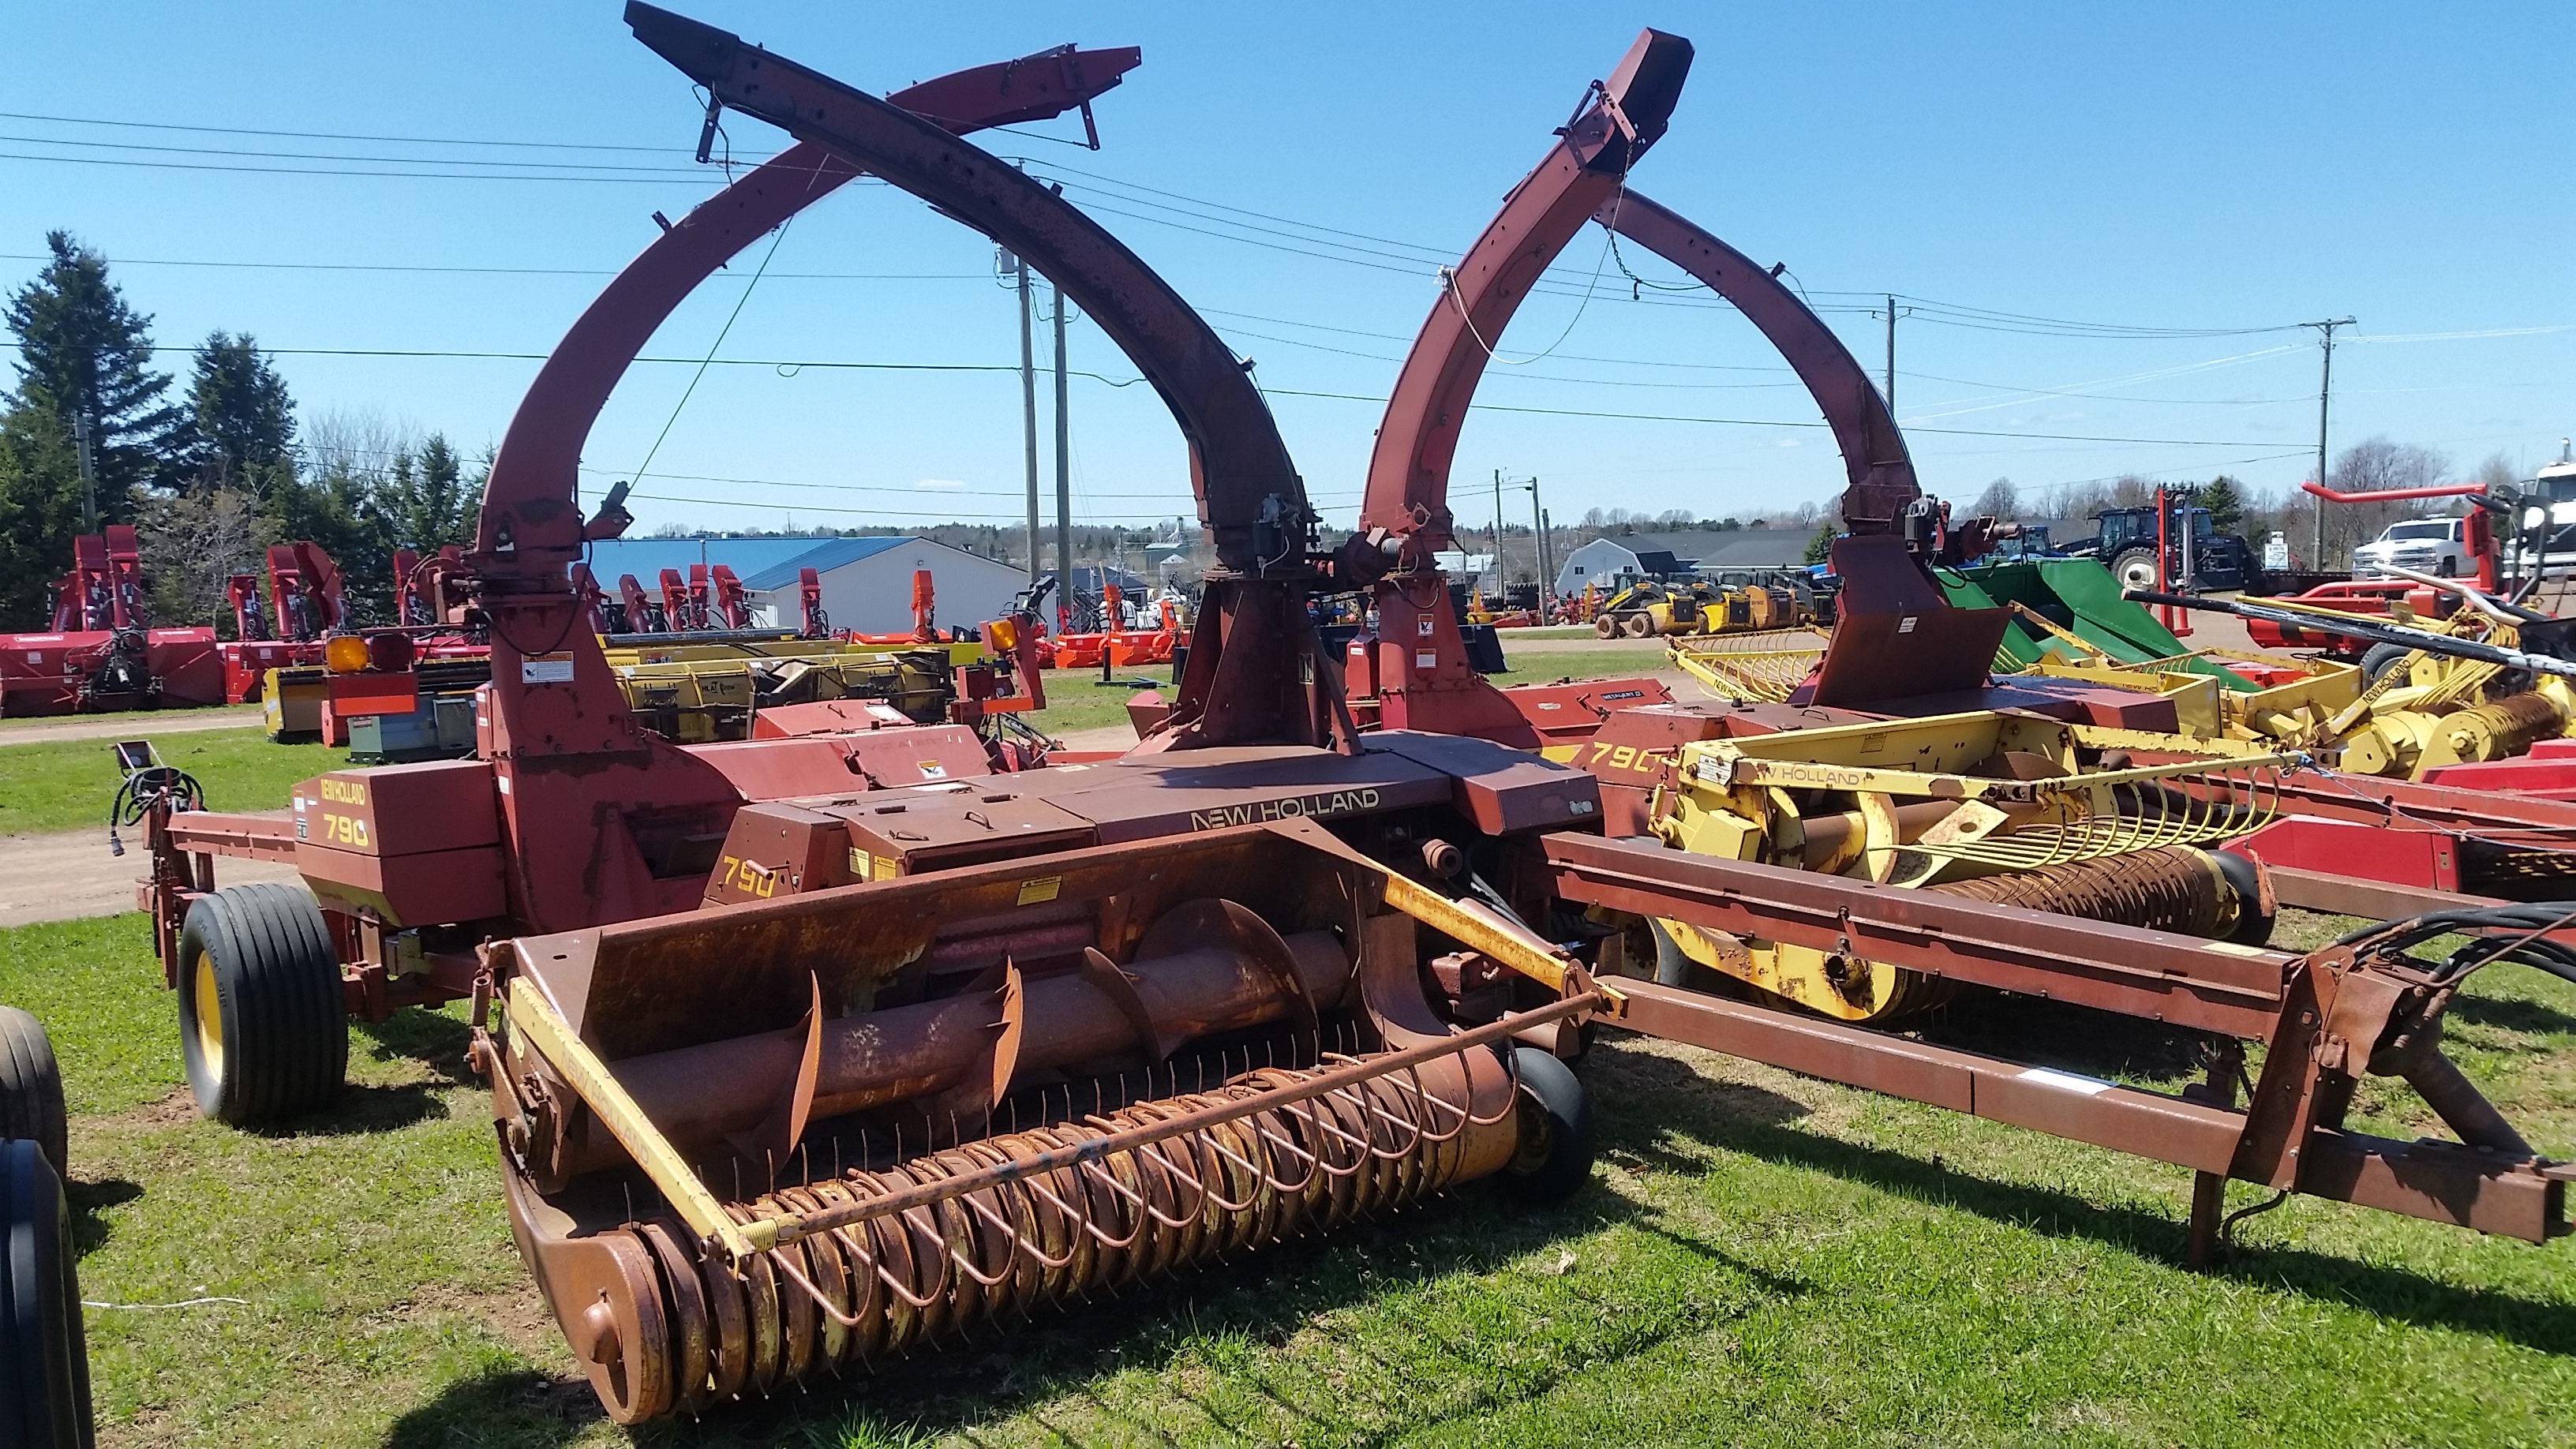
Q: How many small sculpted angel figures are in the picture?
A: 0